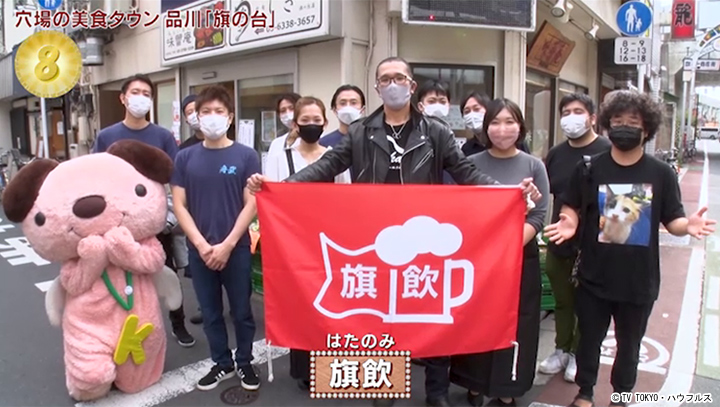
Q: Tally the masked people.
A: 12